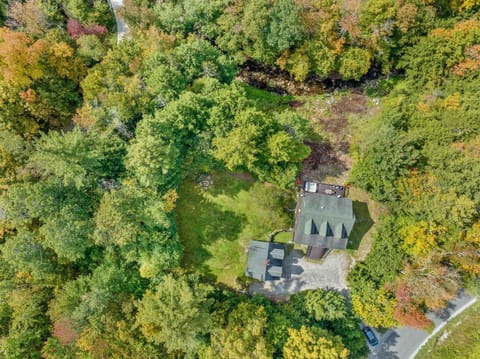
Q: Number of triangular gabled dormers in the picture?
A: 5